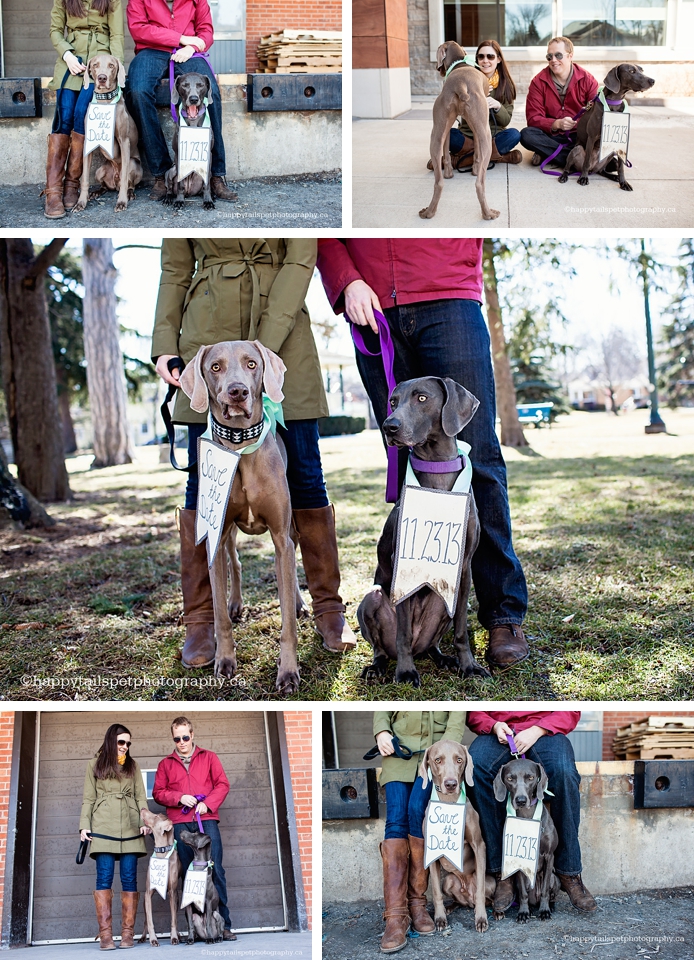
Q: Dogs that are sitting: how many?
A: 7